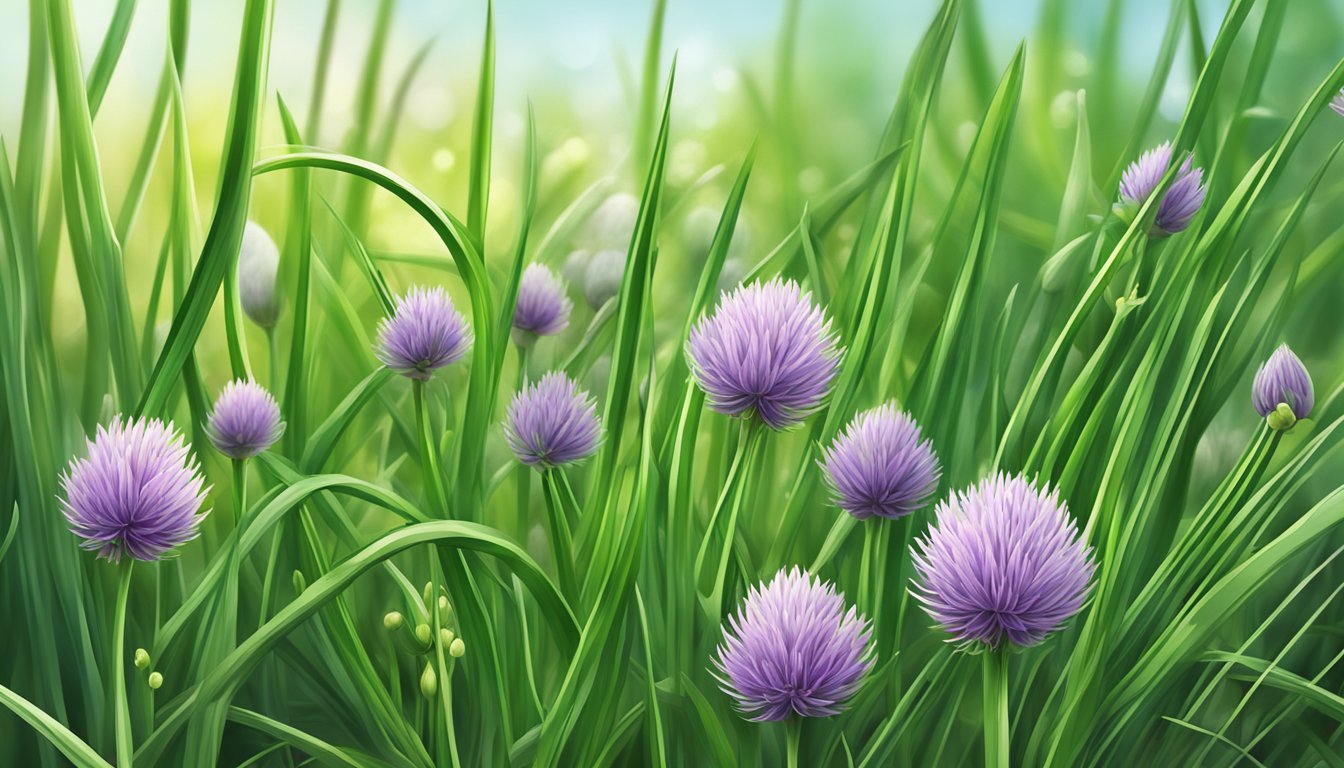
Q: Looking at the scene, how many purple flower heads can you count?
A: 11